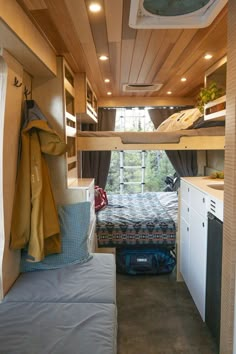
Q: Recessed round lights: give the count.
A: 7